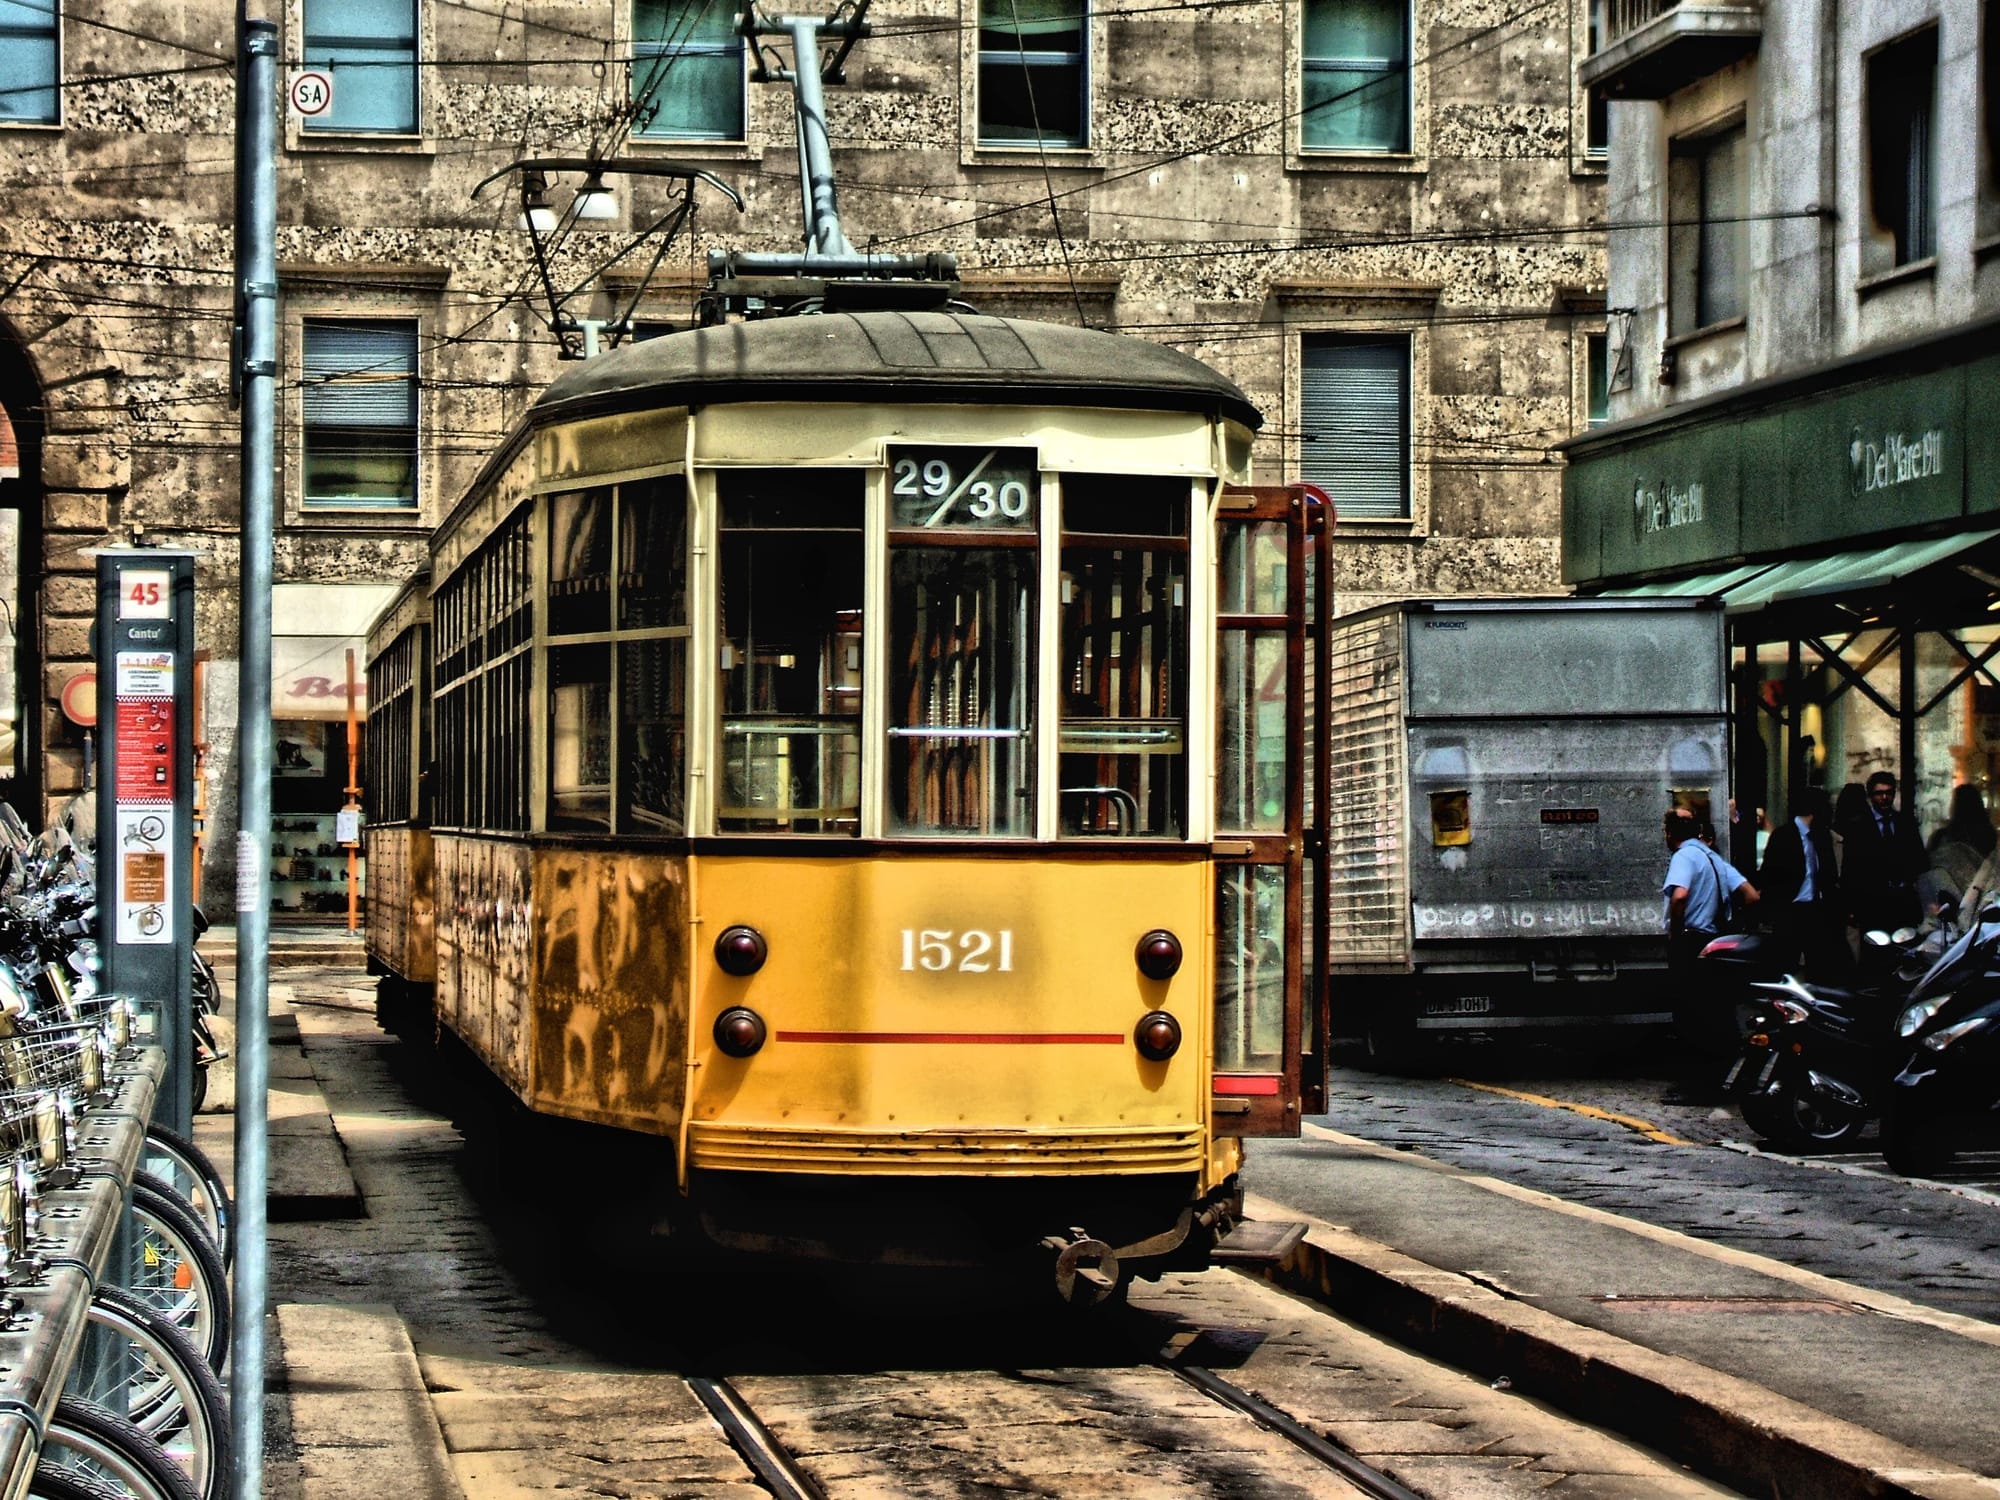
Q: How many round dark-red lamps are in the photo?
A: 4